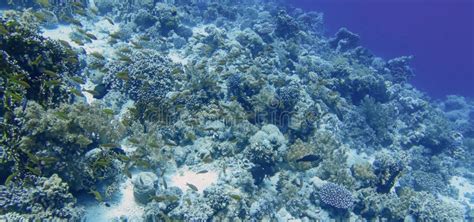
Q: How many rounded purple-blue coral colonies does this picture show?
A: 1